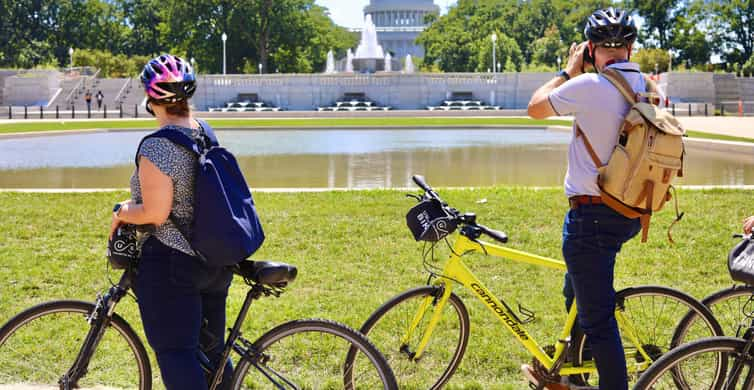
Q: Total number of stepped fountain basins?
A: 3